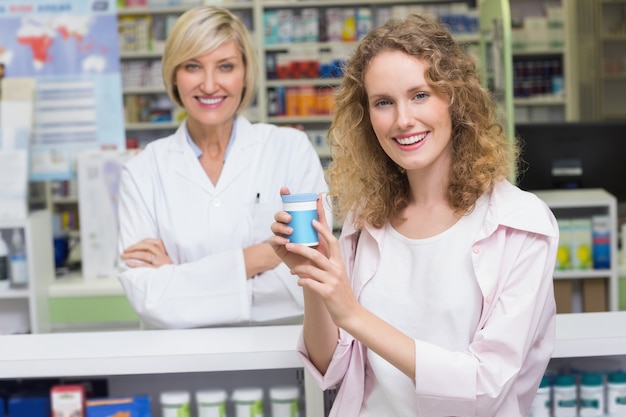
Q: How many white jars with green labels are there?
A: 4